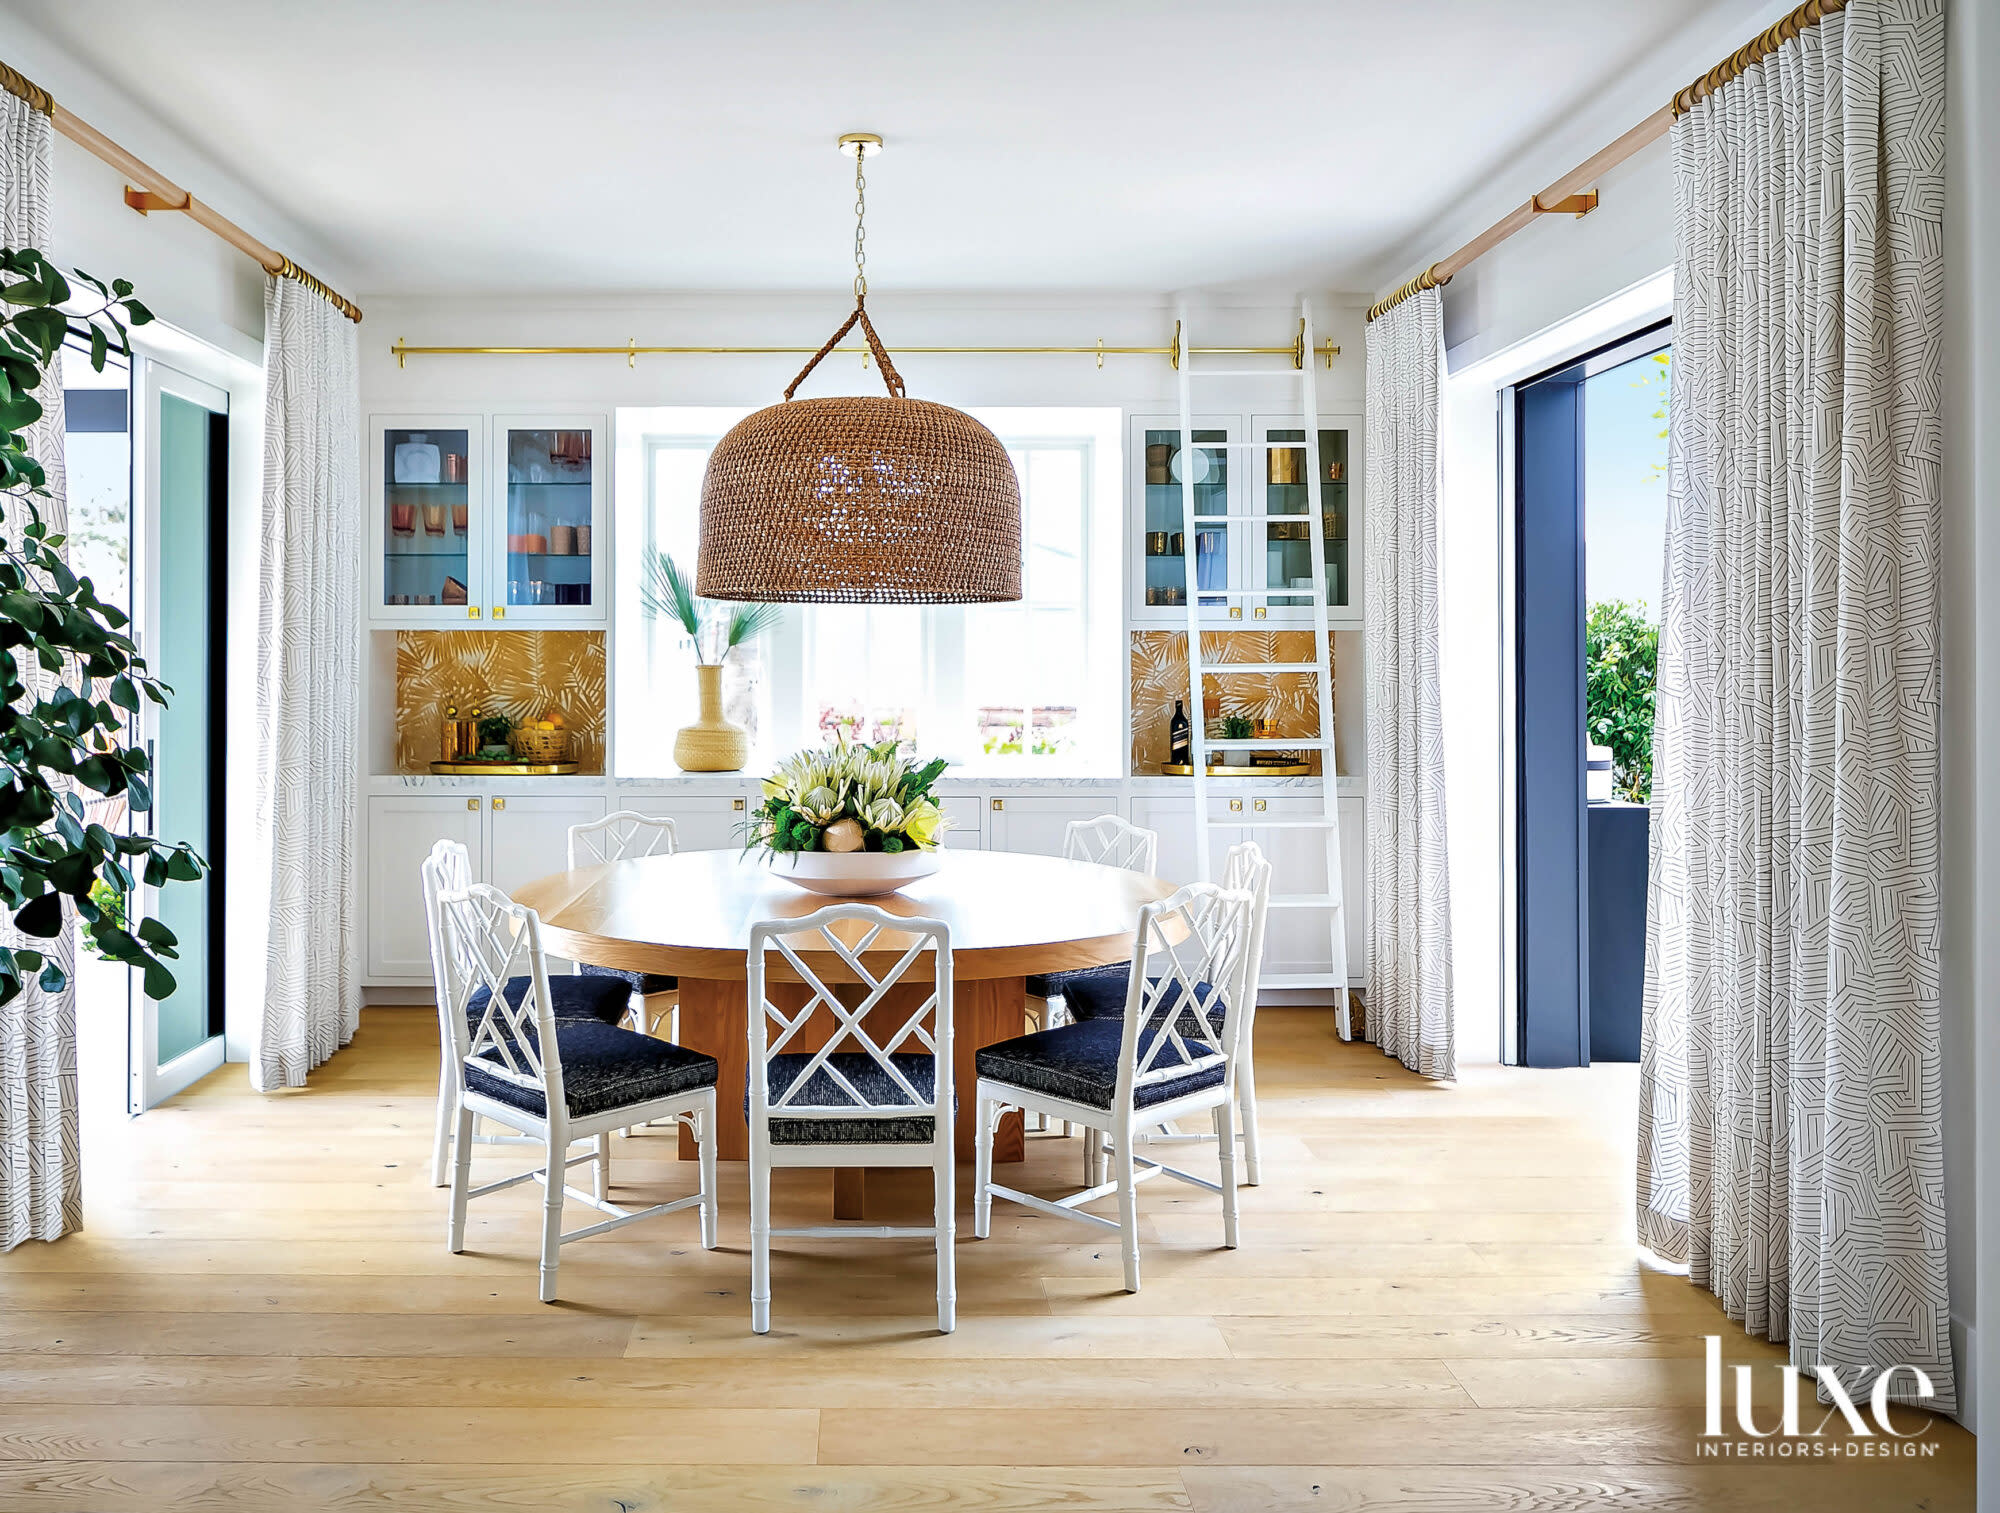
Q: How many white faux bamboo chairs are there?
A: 7